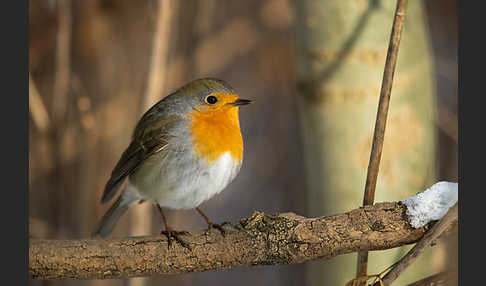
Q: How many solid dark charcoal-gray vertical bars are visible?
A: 2